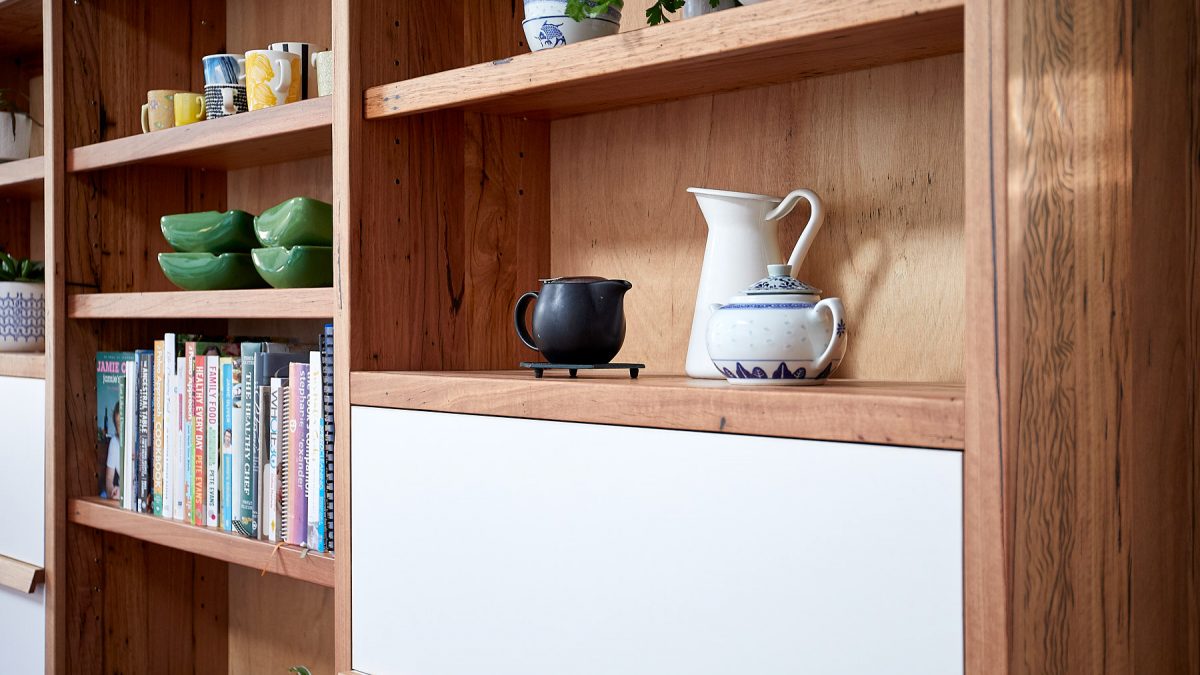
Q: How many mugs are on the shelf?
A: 7